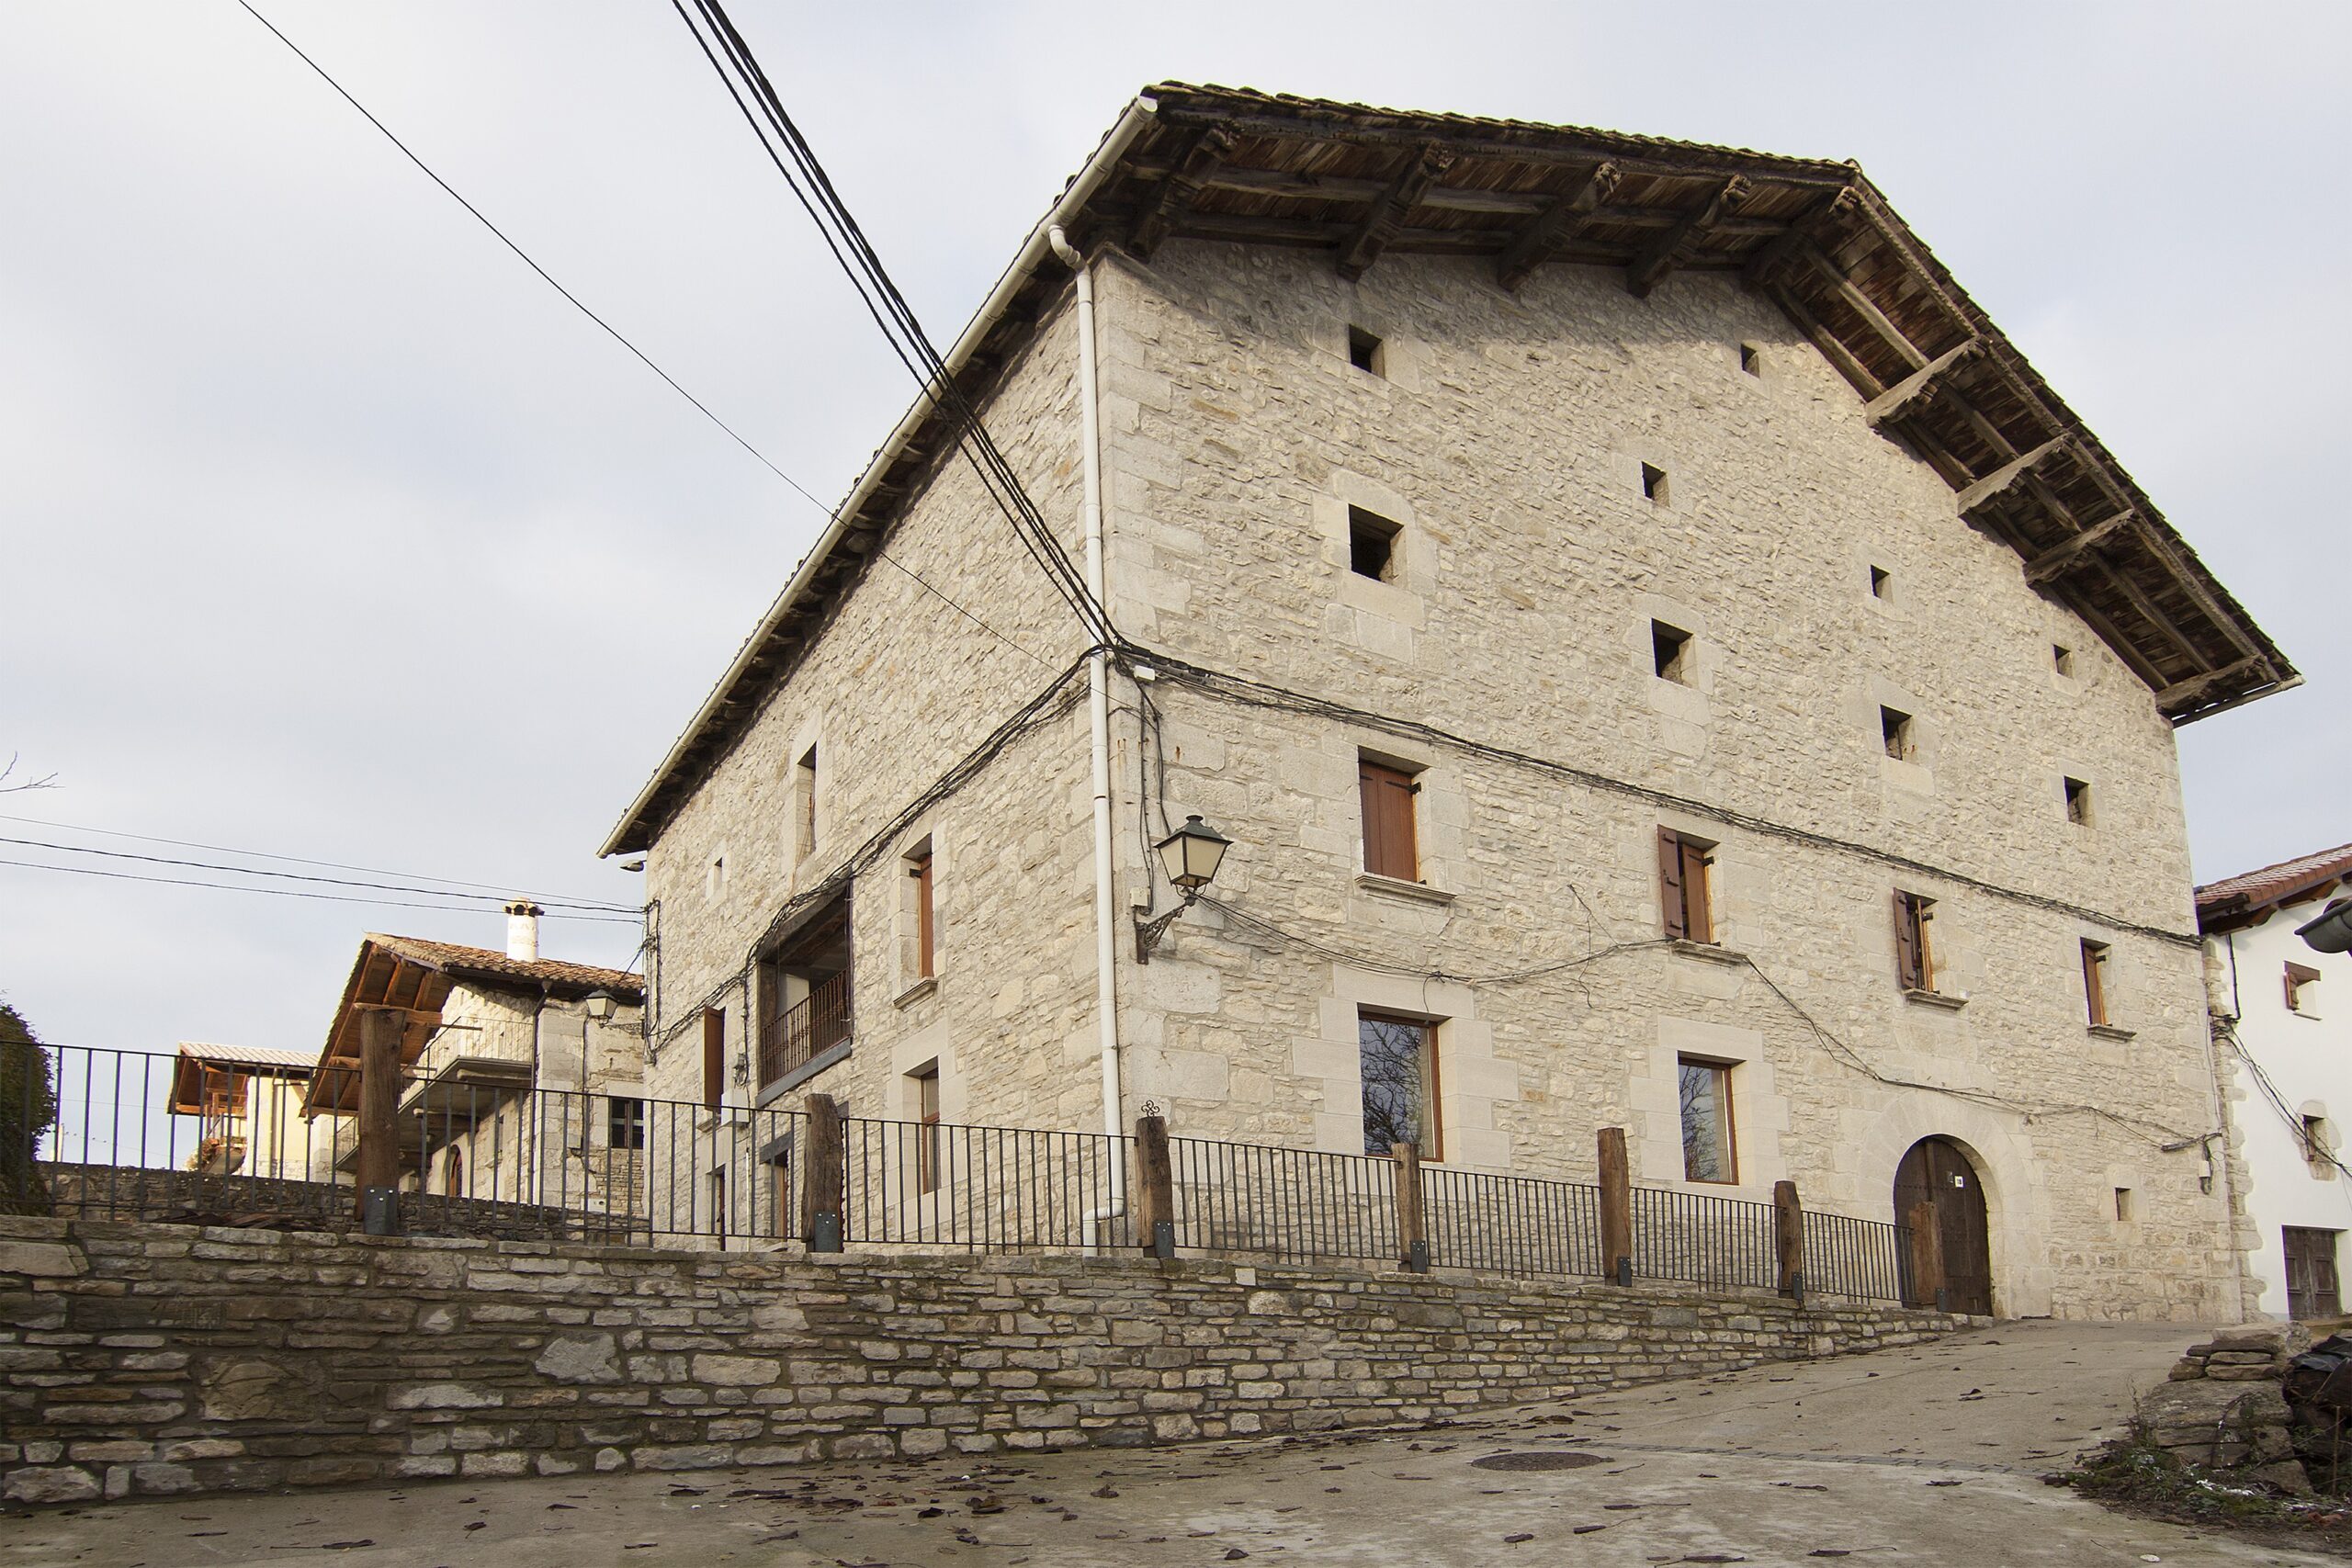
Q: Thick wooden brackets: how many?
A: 9